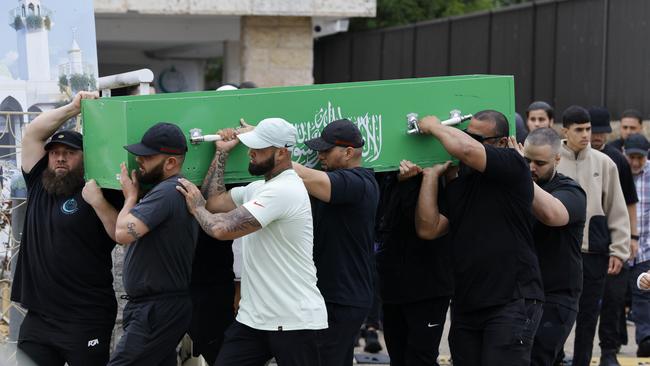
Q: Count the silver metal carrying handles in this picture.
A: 2